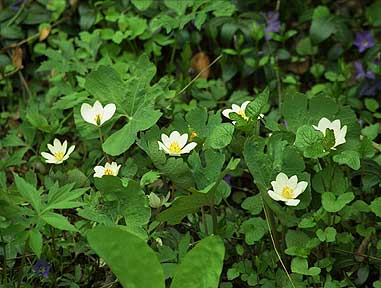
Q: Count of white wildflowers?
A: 7